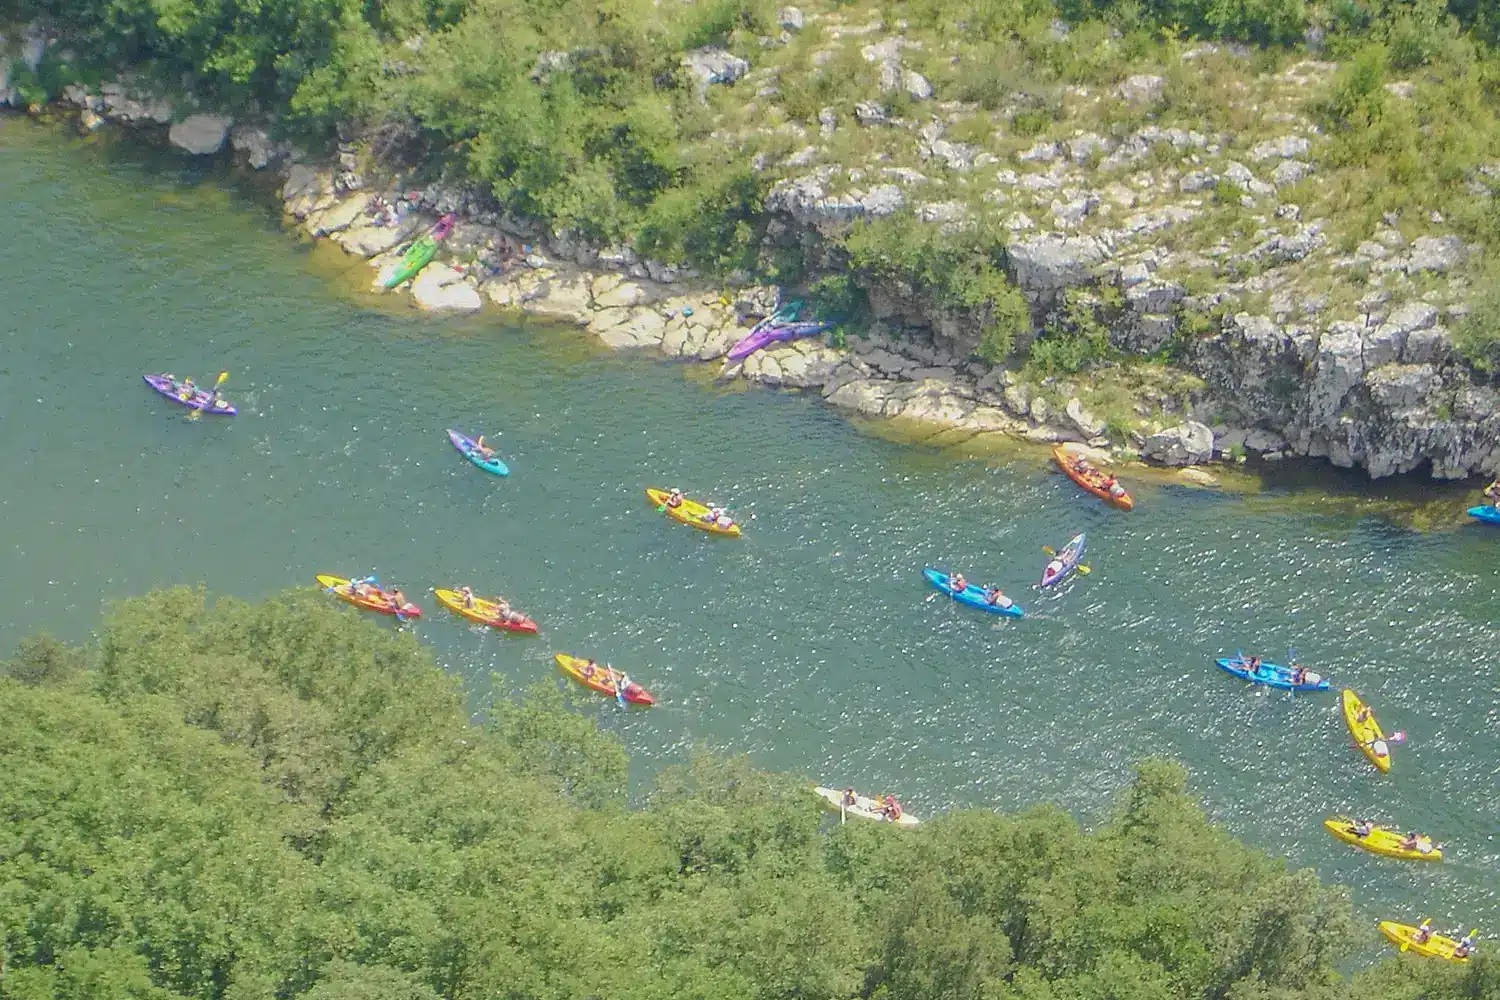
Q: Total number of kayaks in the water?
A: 15